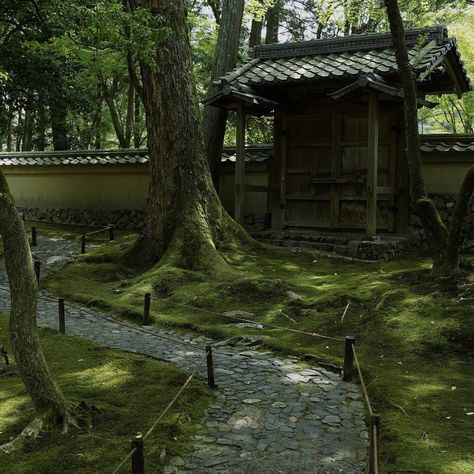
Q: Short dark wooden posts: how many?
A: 10